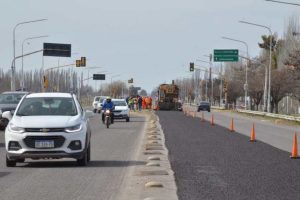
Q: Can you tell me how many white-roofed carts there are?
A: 0